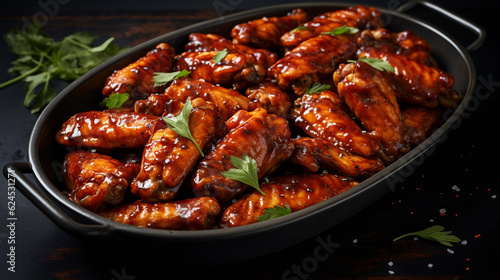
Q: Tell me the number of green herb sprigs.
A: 12